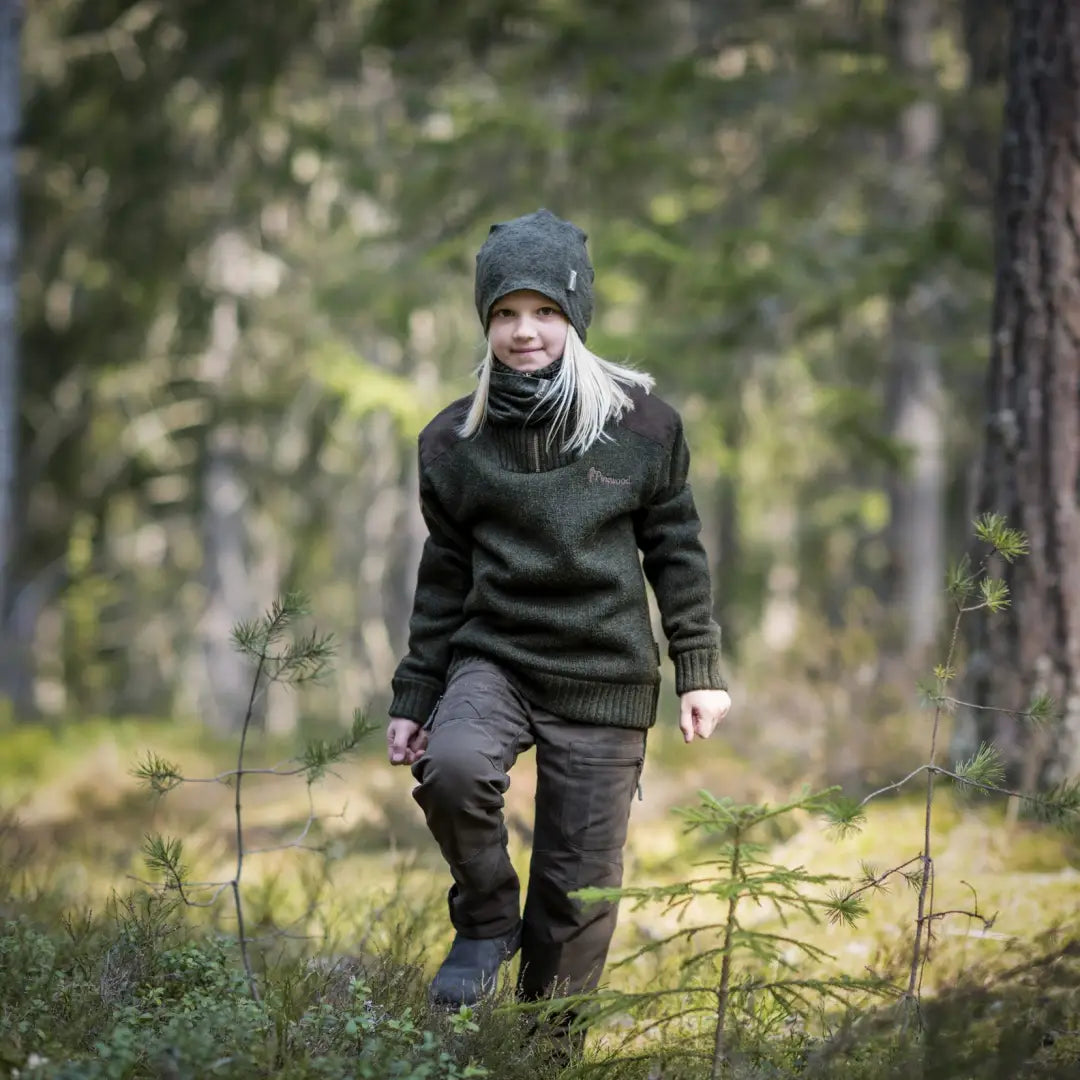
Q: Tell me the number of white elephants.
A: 0